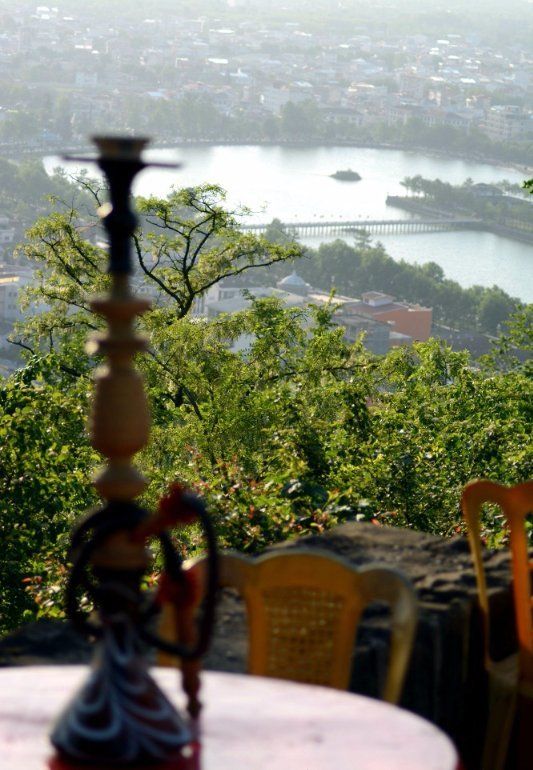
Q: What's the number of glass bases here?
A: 1